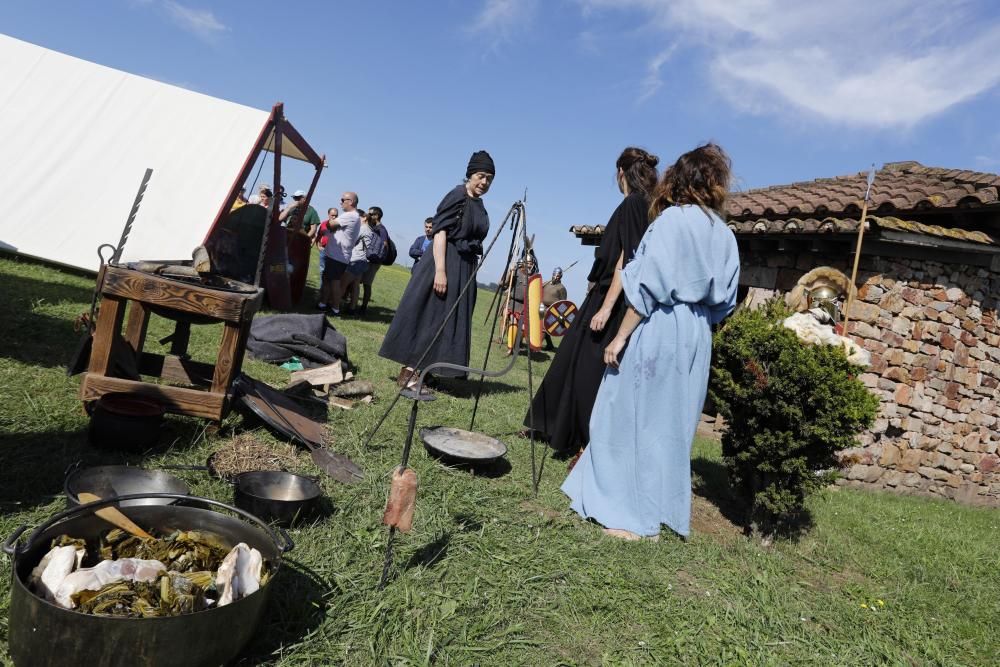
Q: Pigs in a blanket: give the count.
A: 0